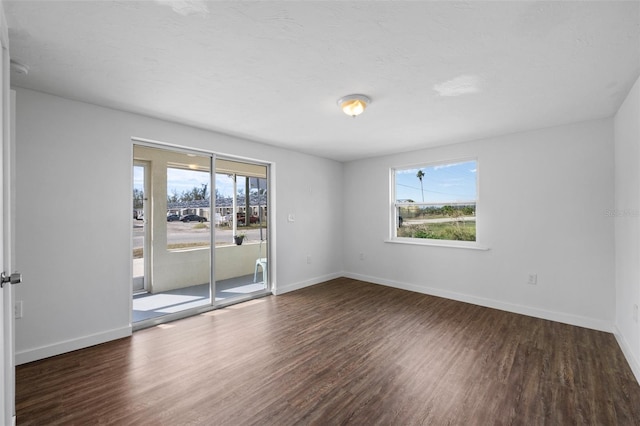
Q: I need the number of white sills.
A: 1